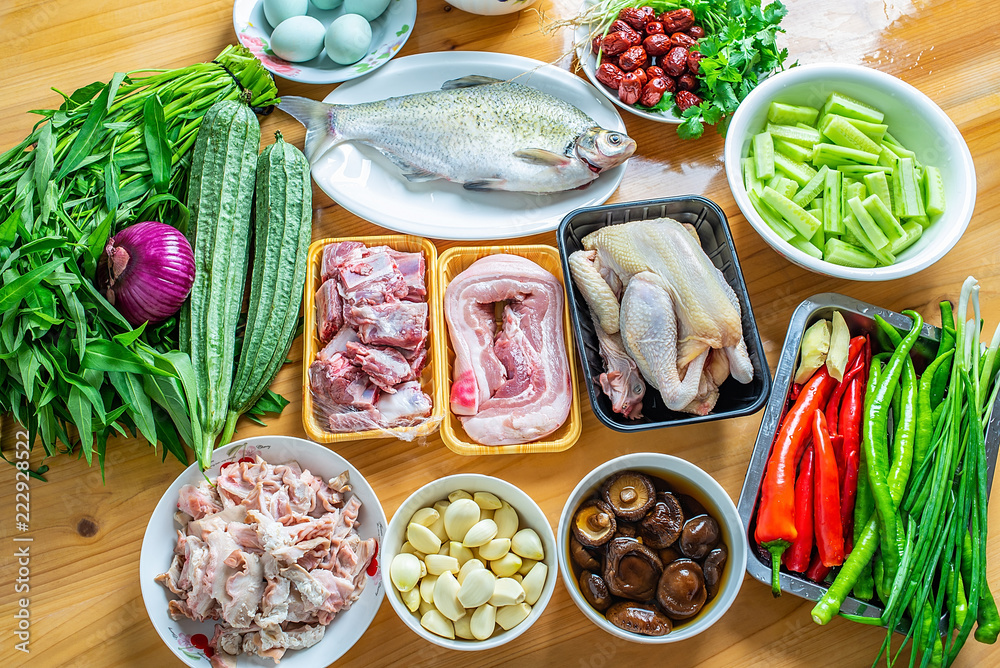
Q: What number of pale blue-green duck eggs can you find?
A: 5